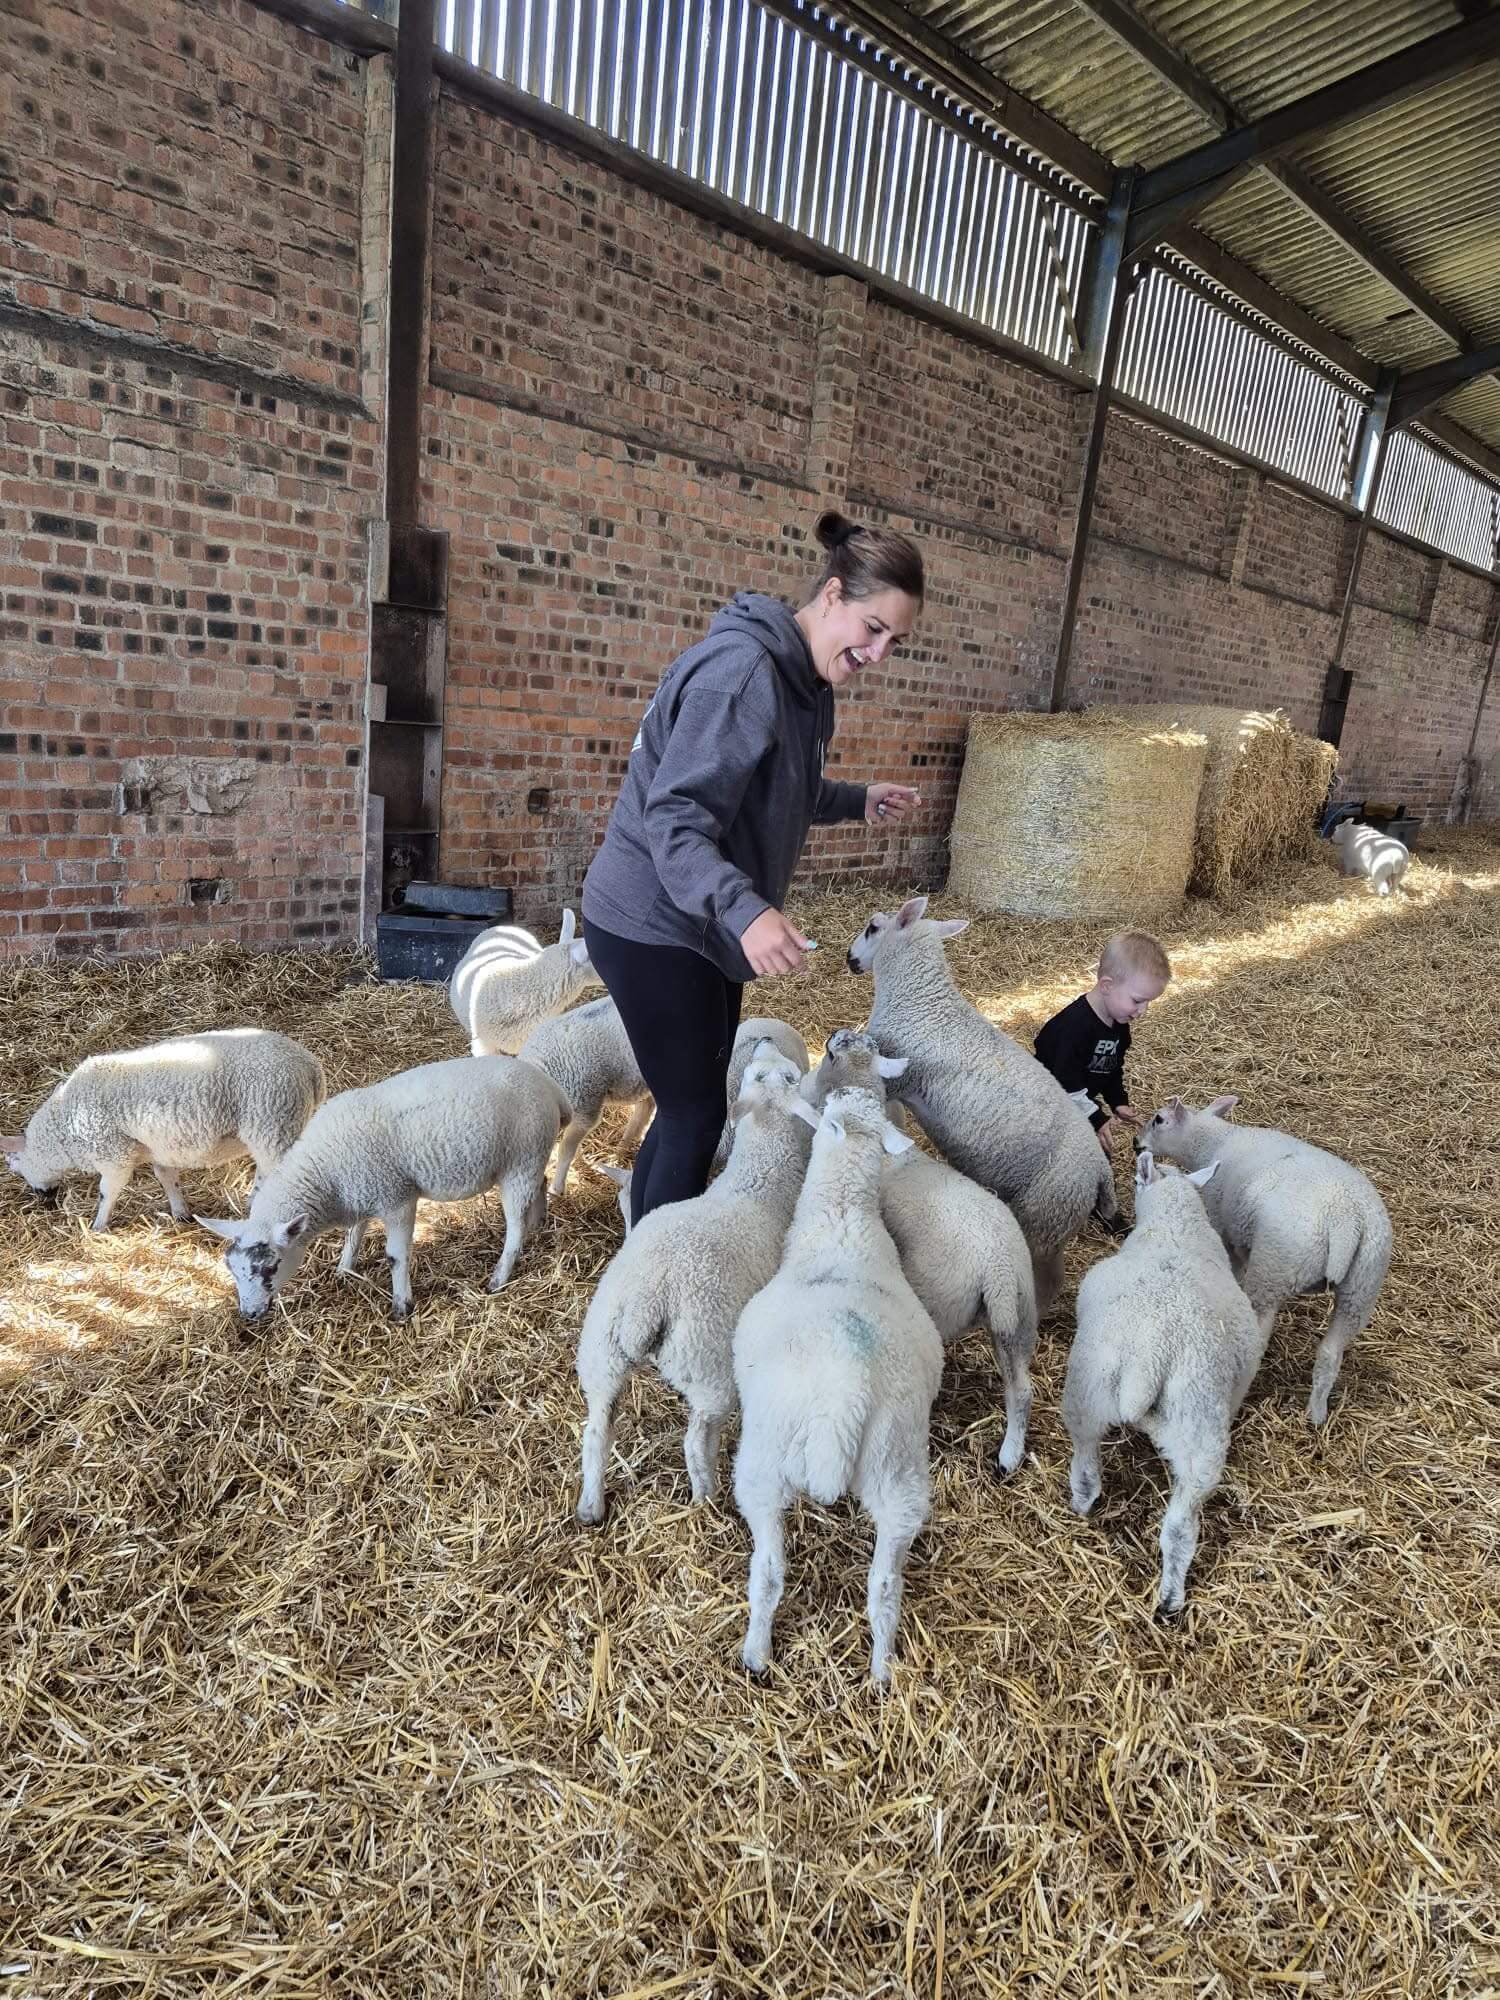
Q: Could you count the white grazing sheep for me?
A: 2